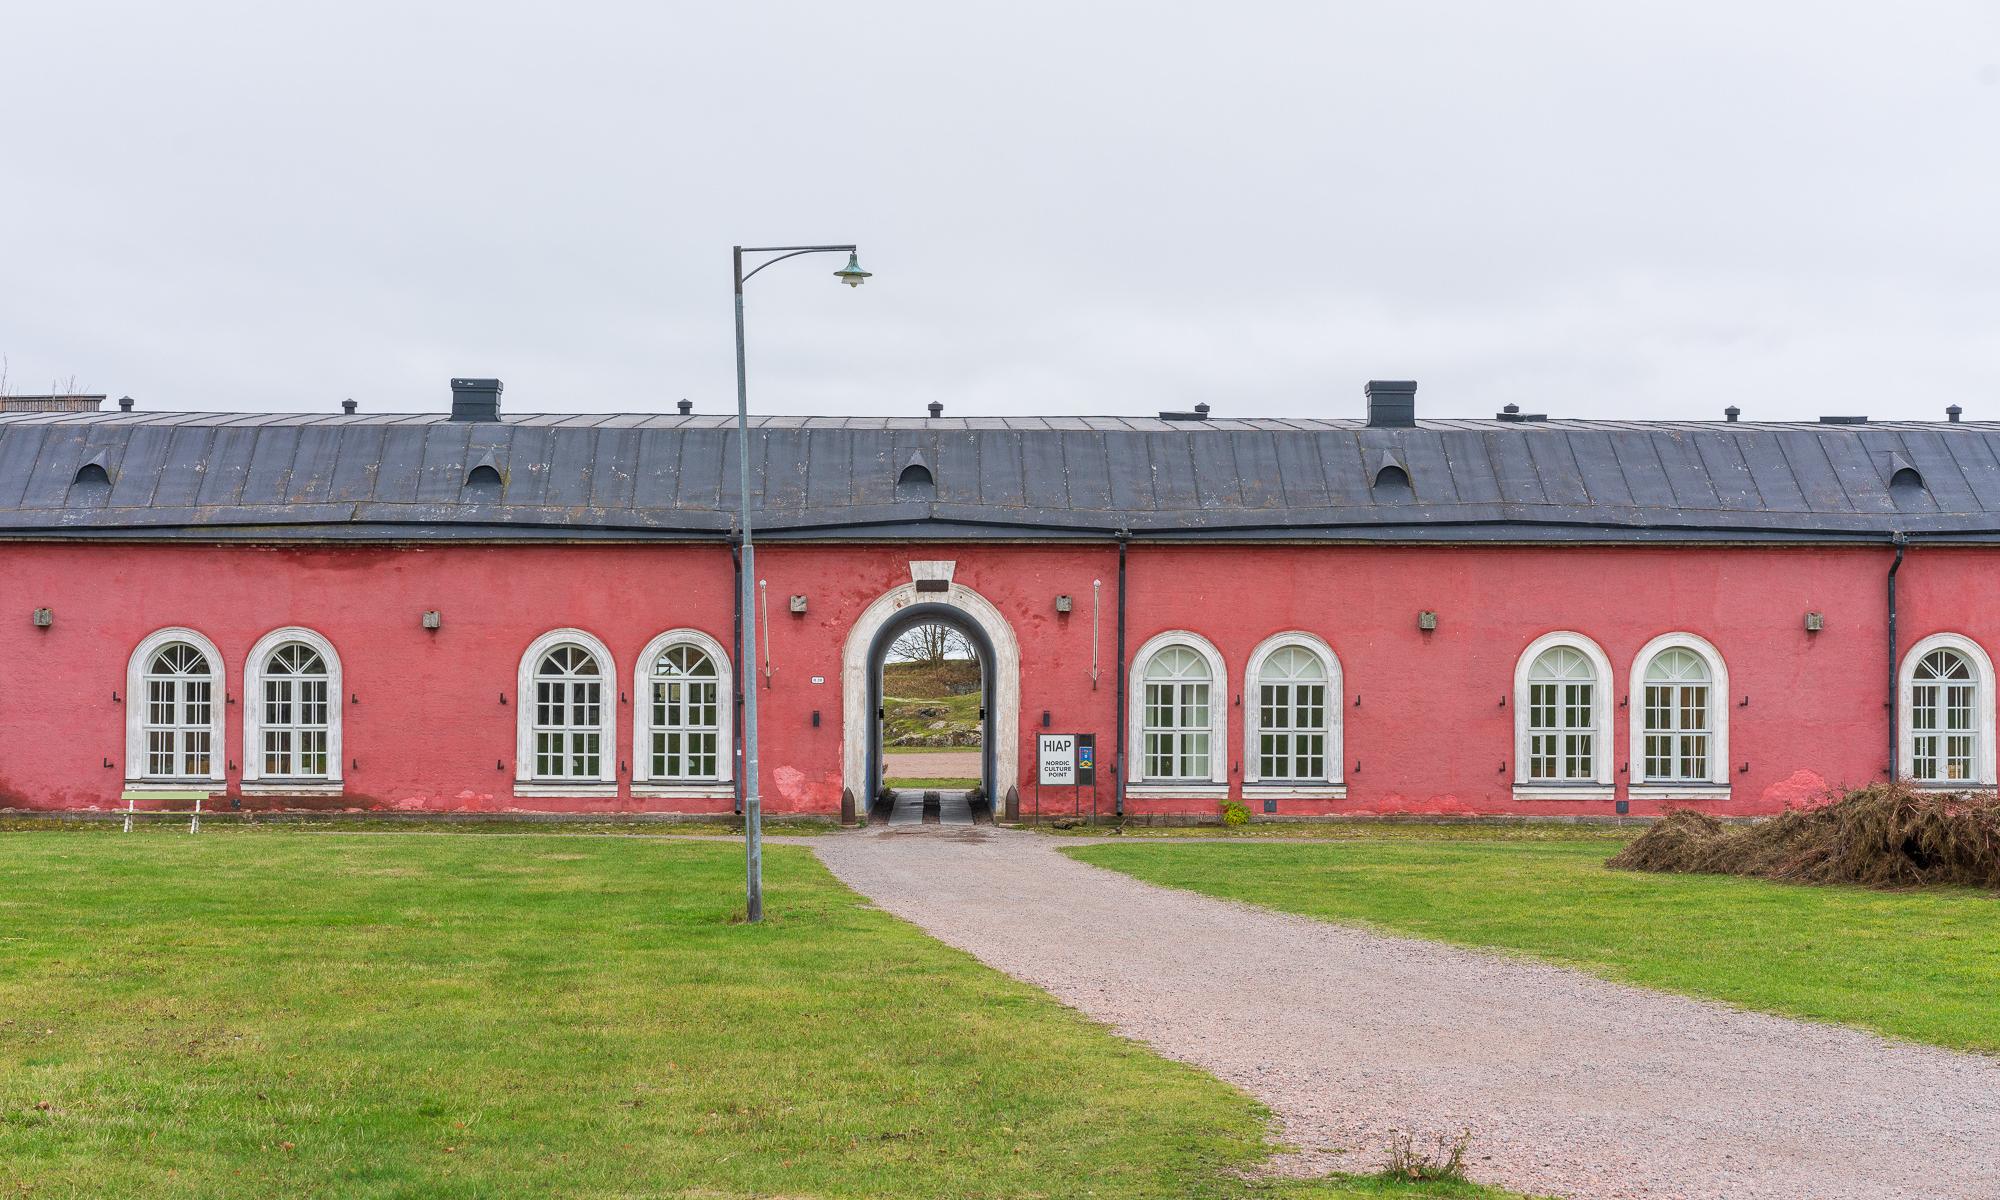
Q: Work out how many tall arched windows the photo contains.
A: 9